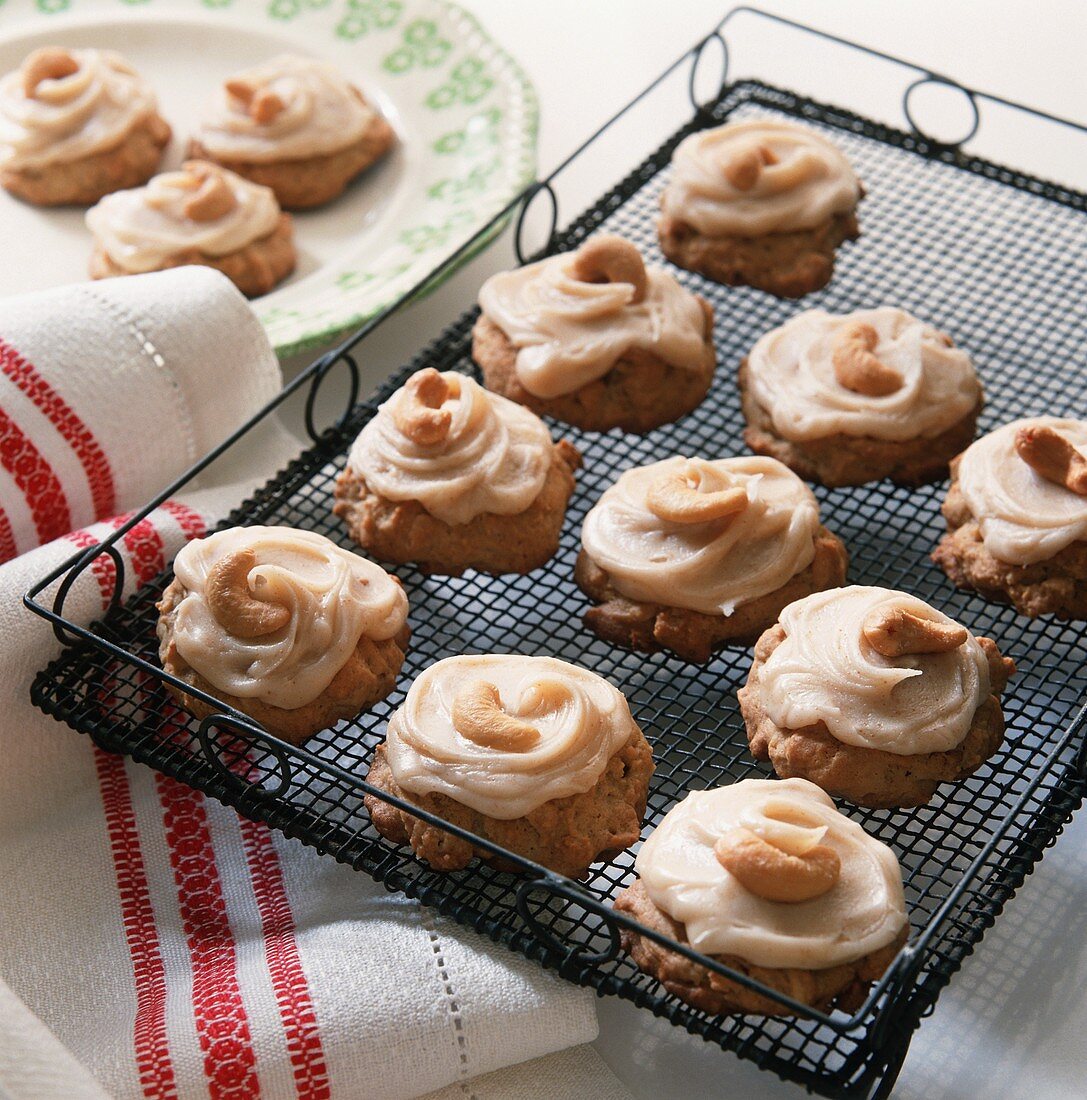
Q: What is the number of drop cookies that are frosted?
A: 13